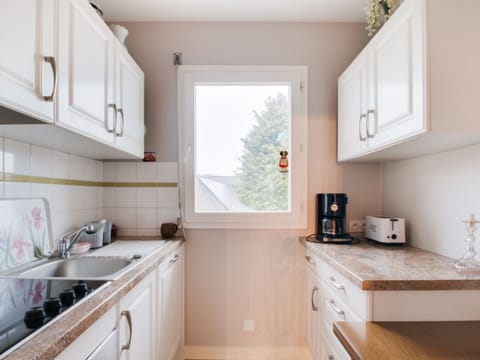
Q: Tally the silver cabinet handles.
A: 12